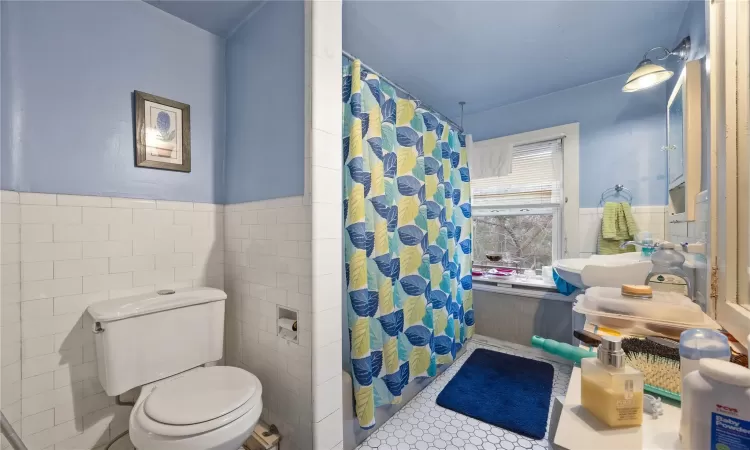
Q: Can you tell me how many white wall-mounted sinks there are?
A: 1